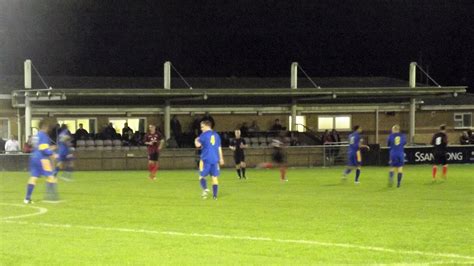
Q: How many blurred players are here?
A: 3